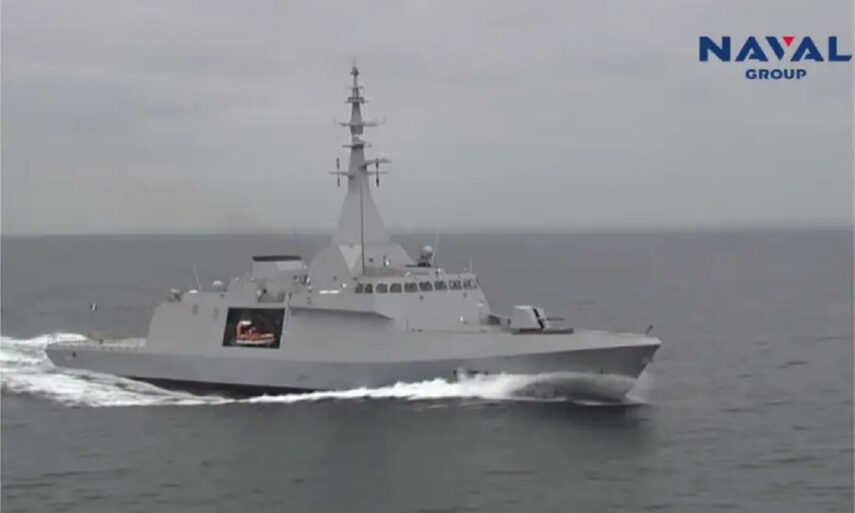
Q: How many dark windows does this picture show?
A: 9